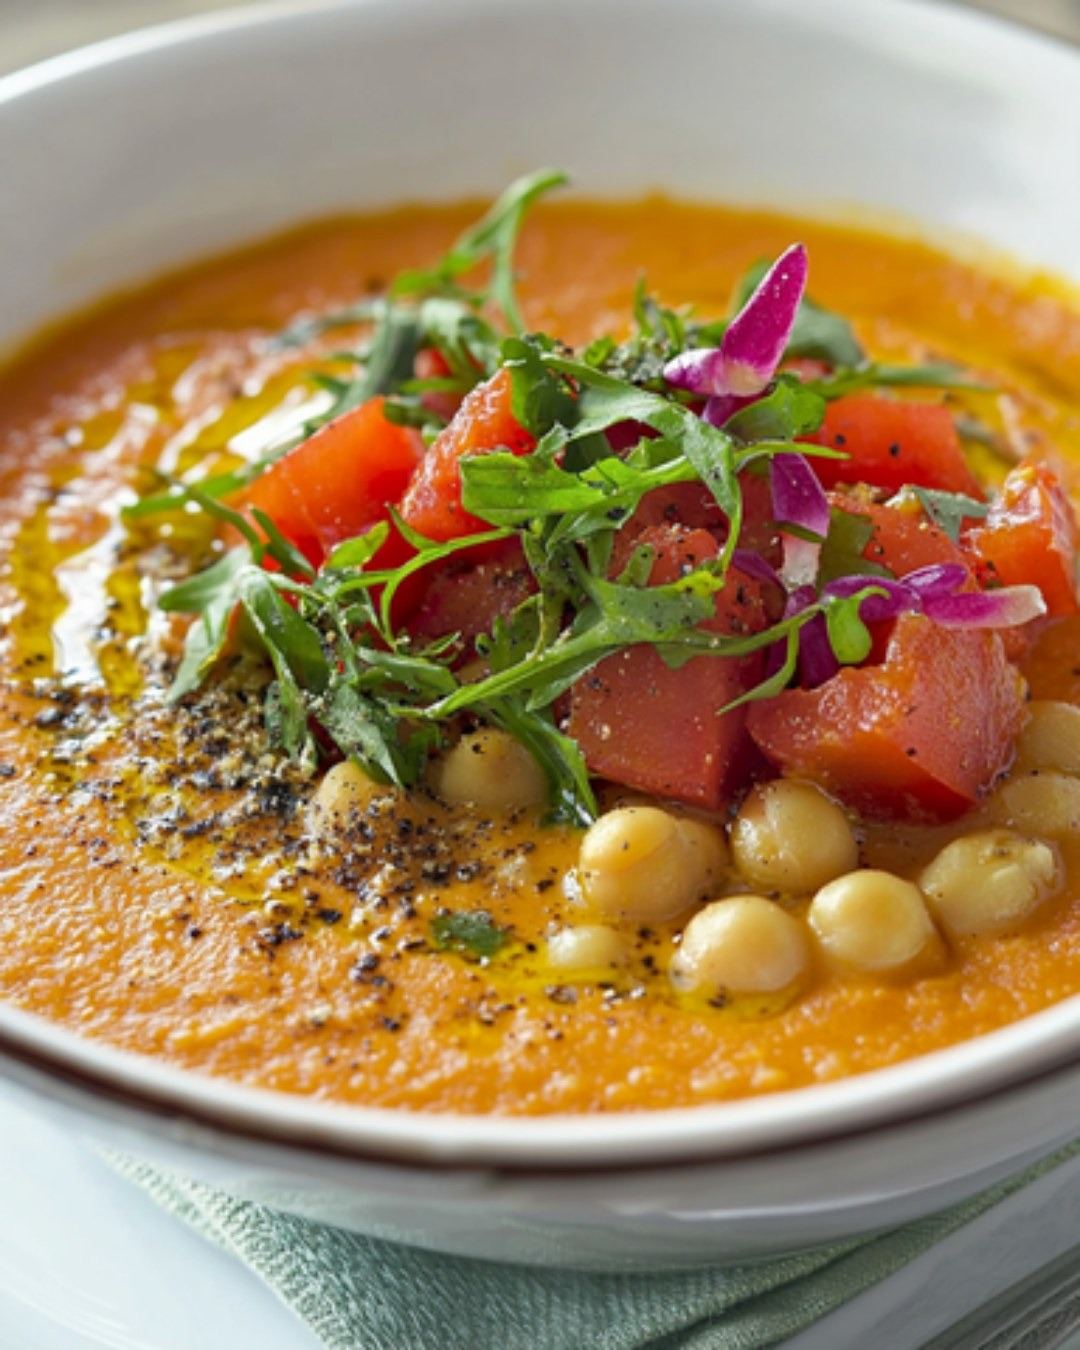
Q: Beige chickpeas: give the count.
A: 10